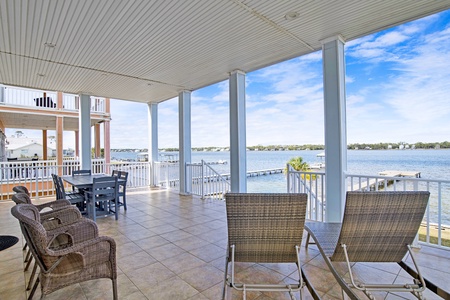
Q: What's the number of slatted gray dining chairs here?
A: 6